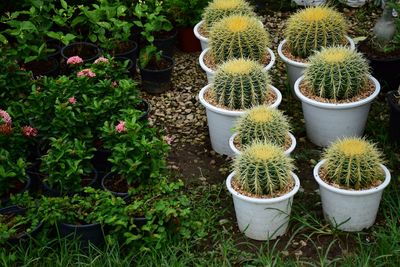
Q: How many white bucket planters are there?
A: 8